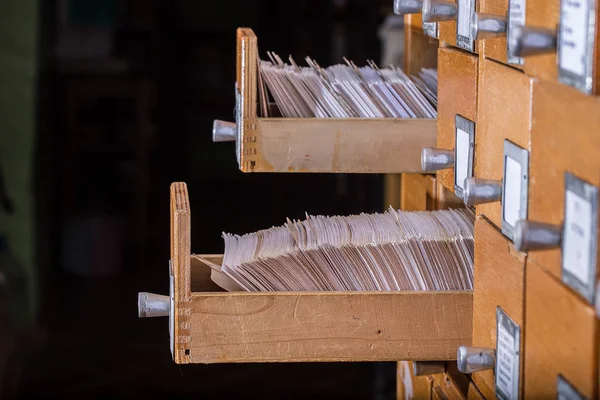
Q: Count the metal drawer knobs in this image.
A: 11